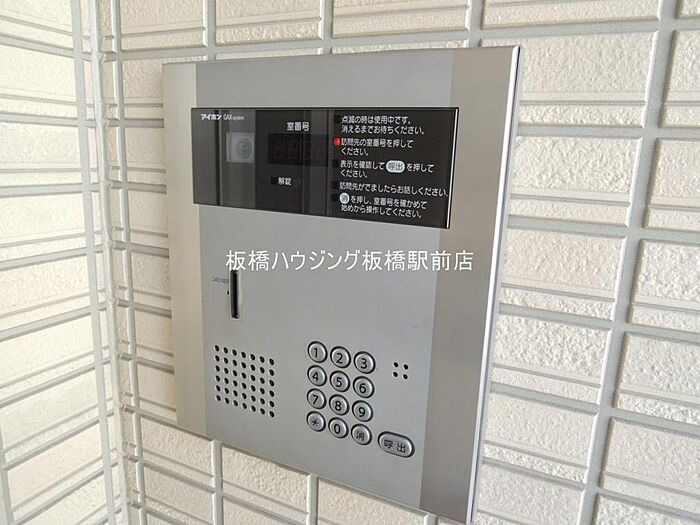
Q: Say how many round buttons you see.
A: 12